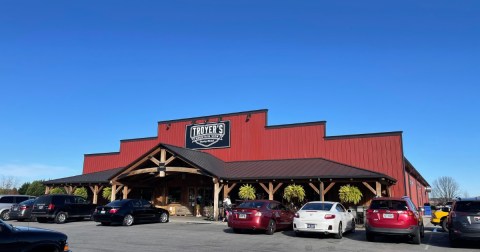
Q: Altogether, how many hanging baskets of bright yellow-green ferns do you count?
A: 6